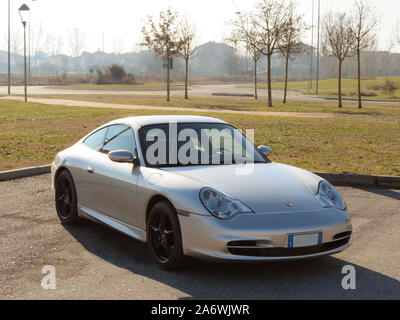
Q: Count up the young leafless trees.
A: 7